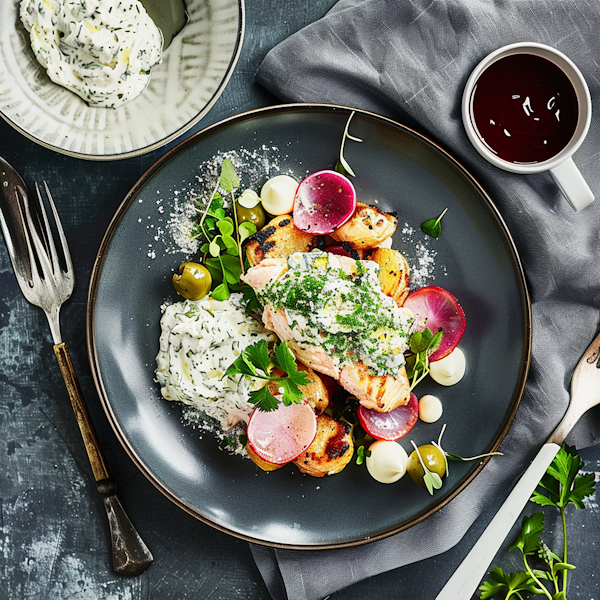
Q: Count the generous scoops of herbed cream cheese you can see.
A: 2